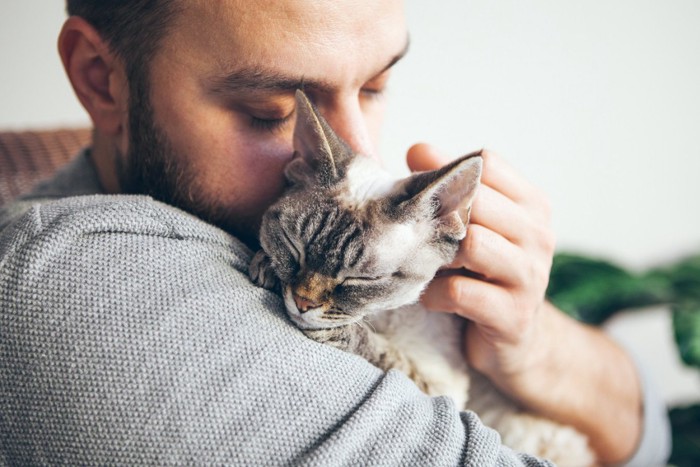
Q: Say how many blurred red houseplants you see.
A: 0